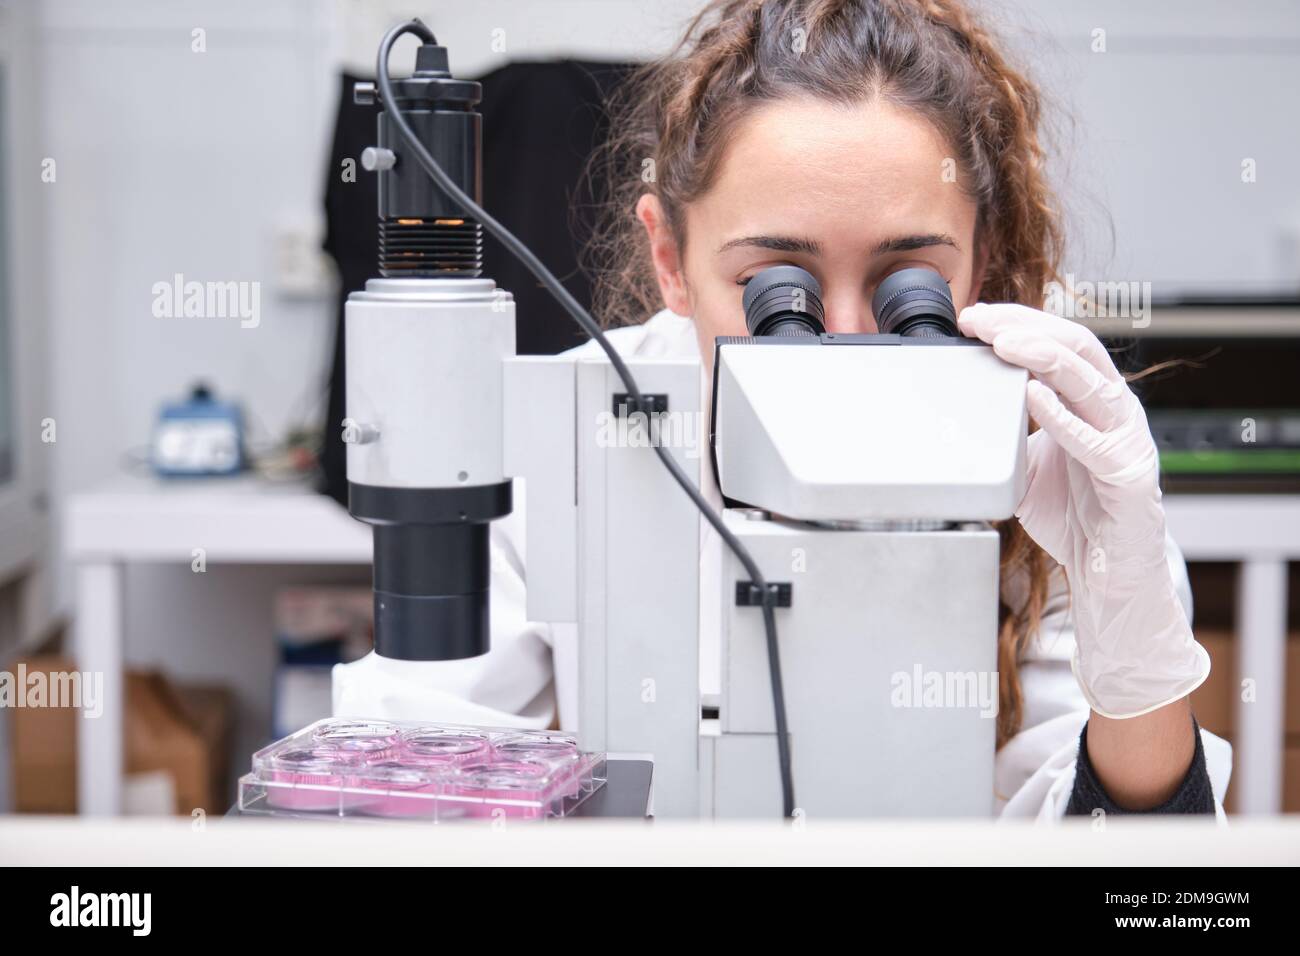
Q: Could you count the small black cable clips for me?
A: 2